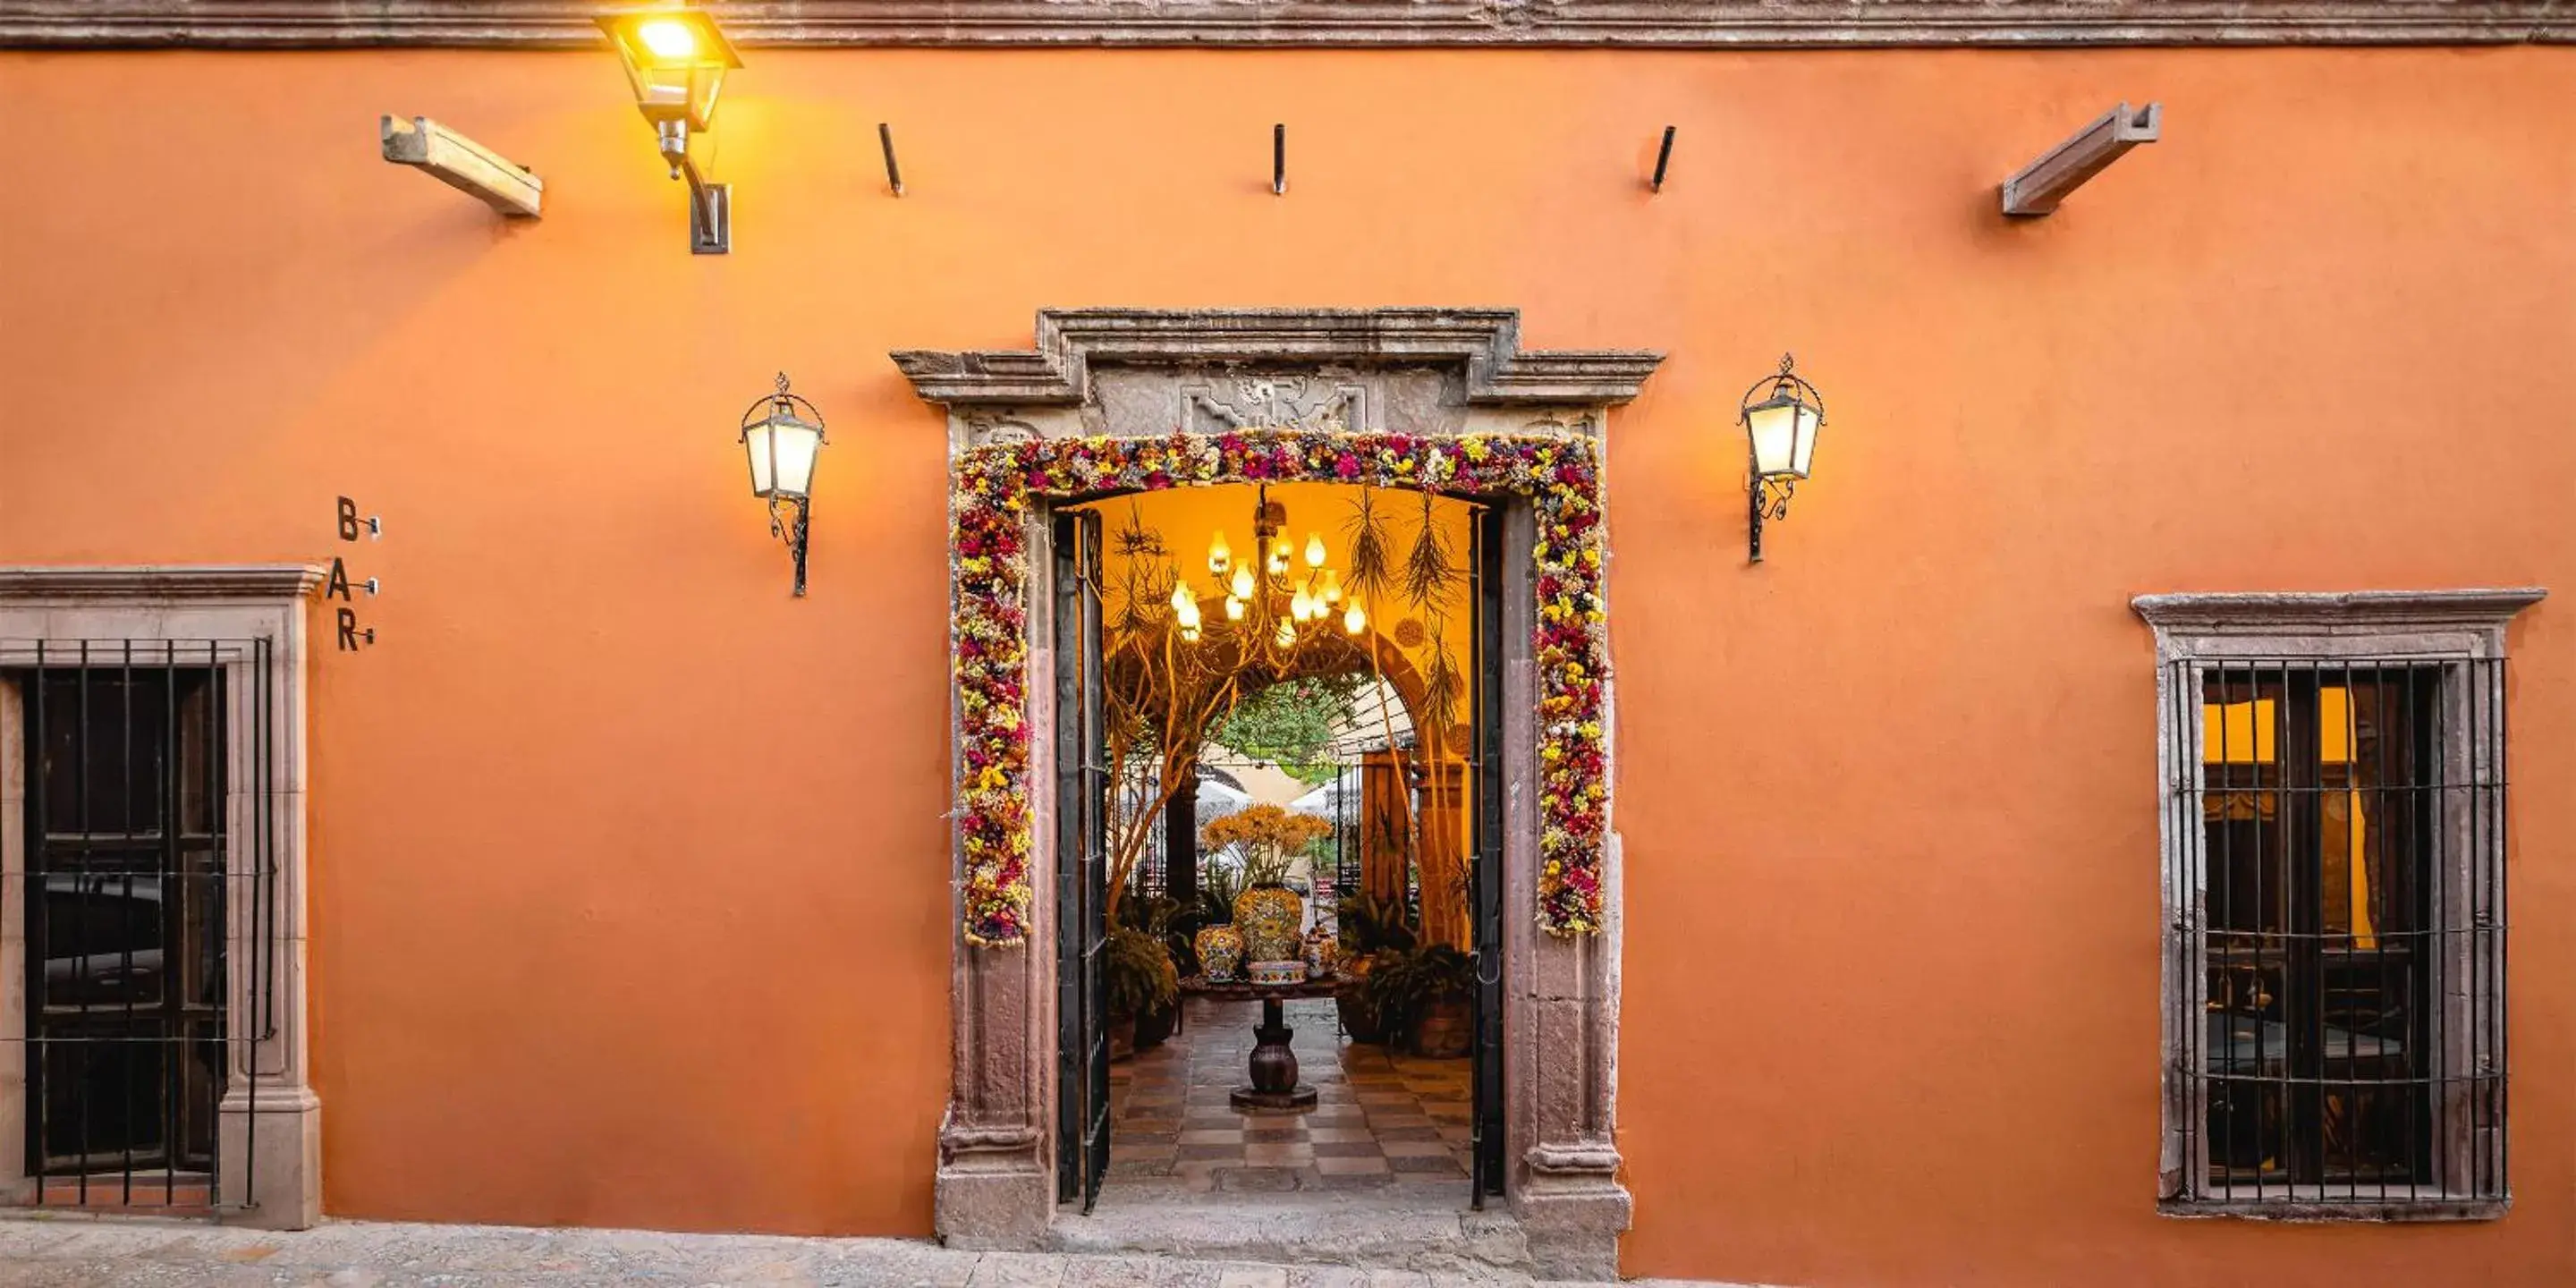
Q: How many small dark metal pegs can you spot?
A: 3